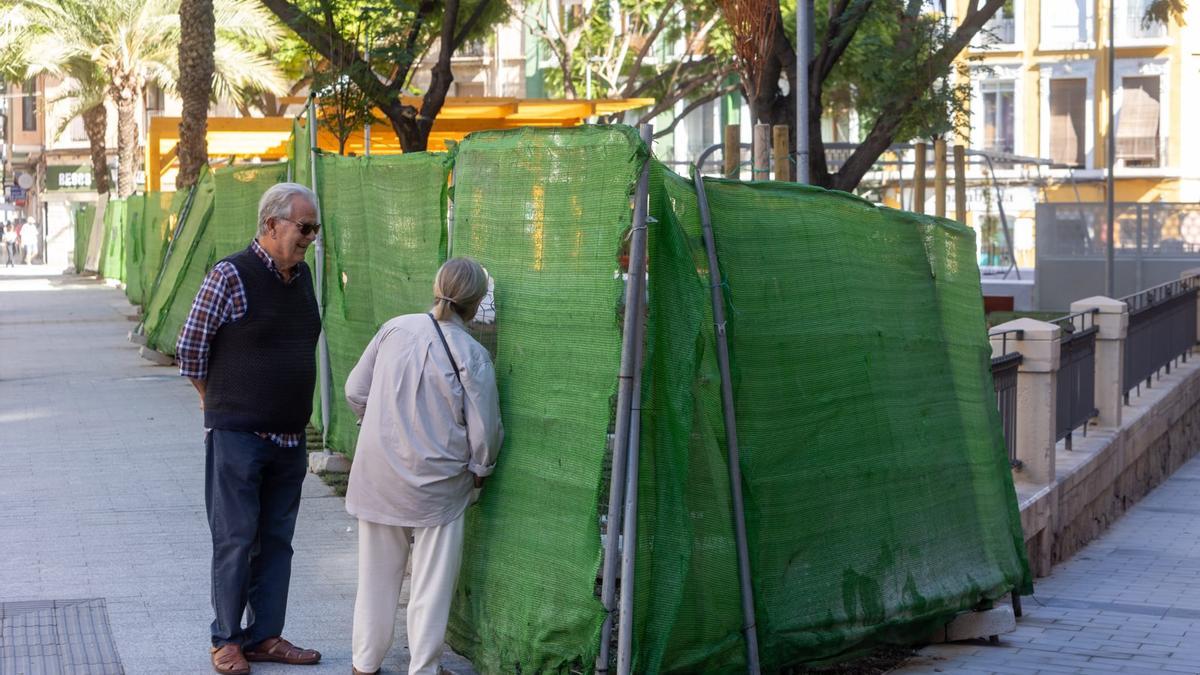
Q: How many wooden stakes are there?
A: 6